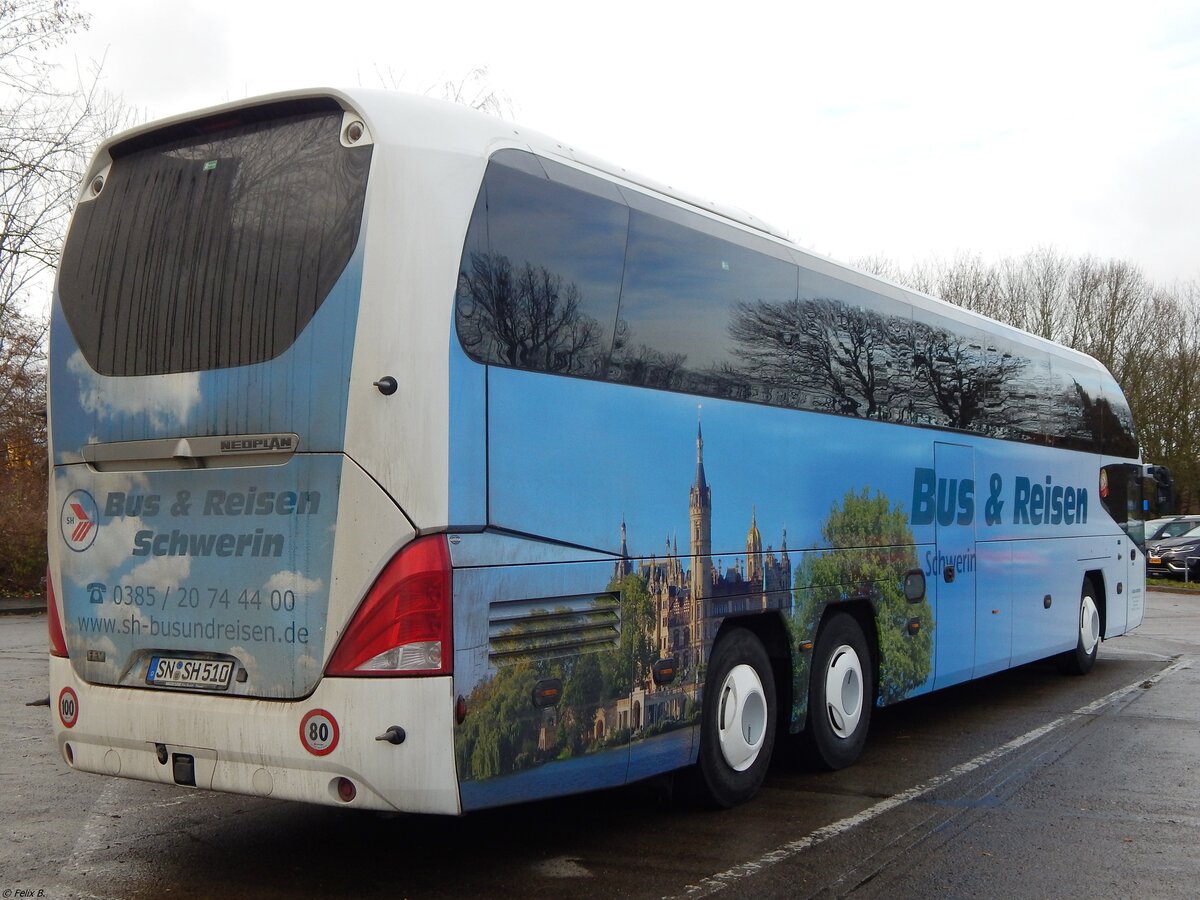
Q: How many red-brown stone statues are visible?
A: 0